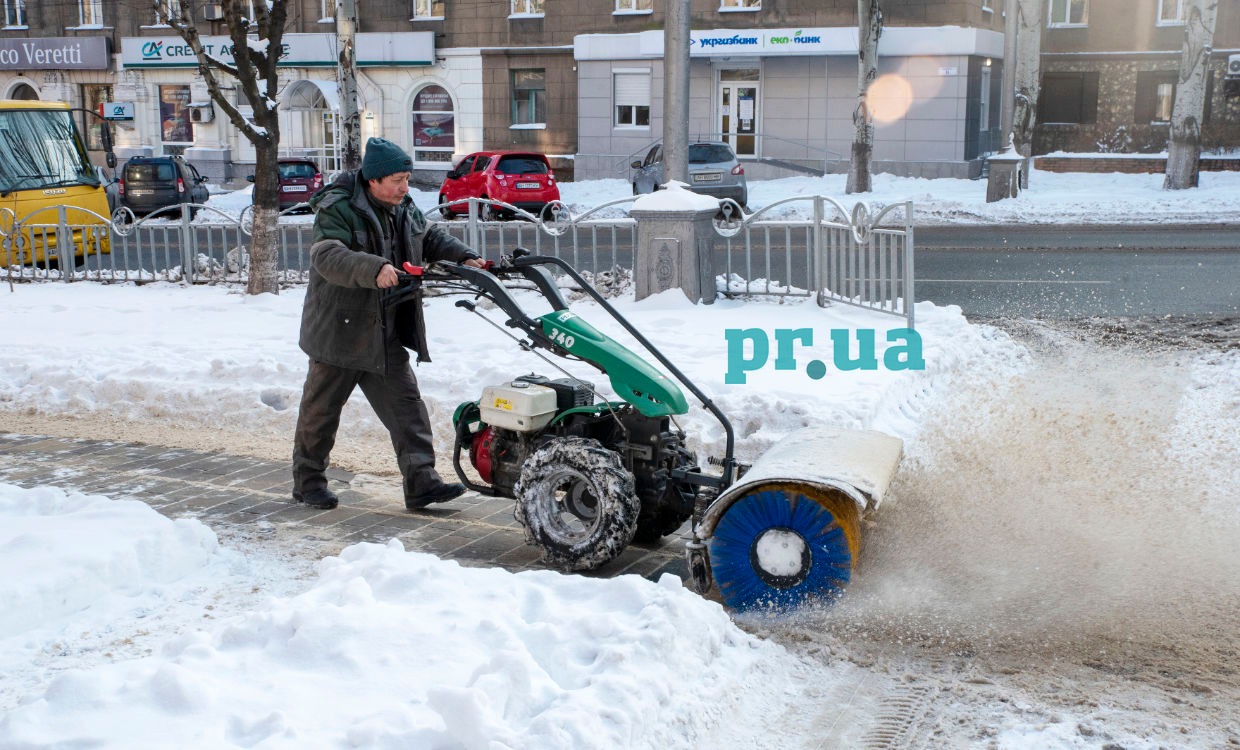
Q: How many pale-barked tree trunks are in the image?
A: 4